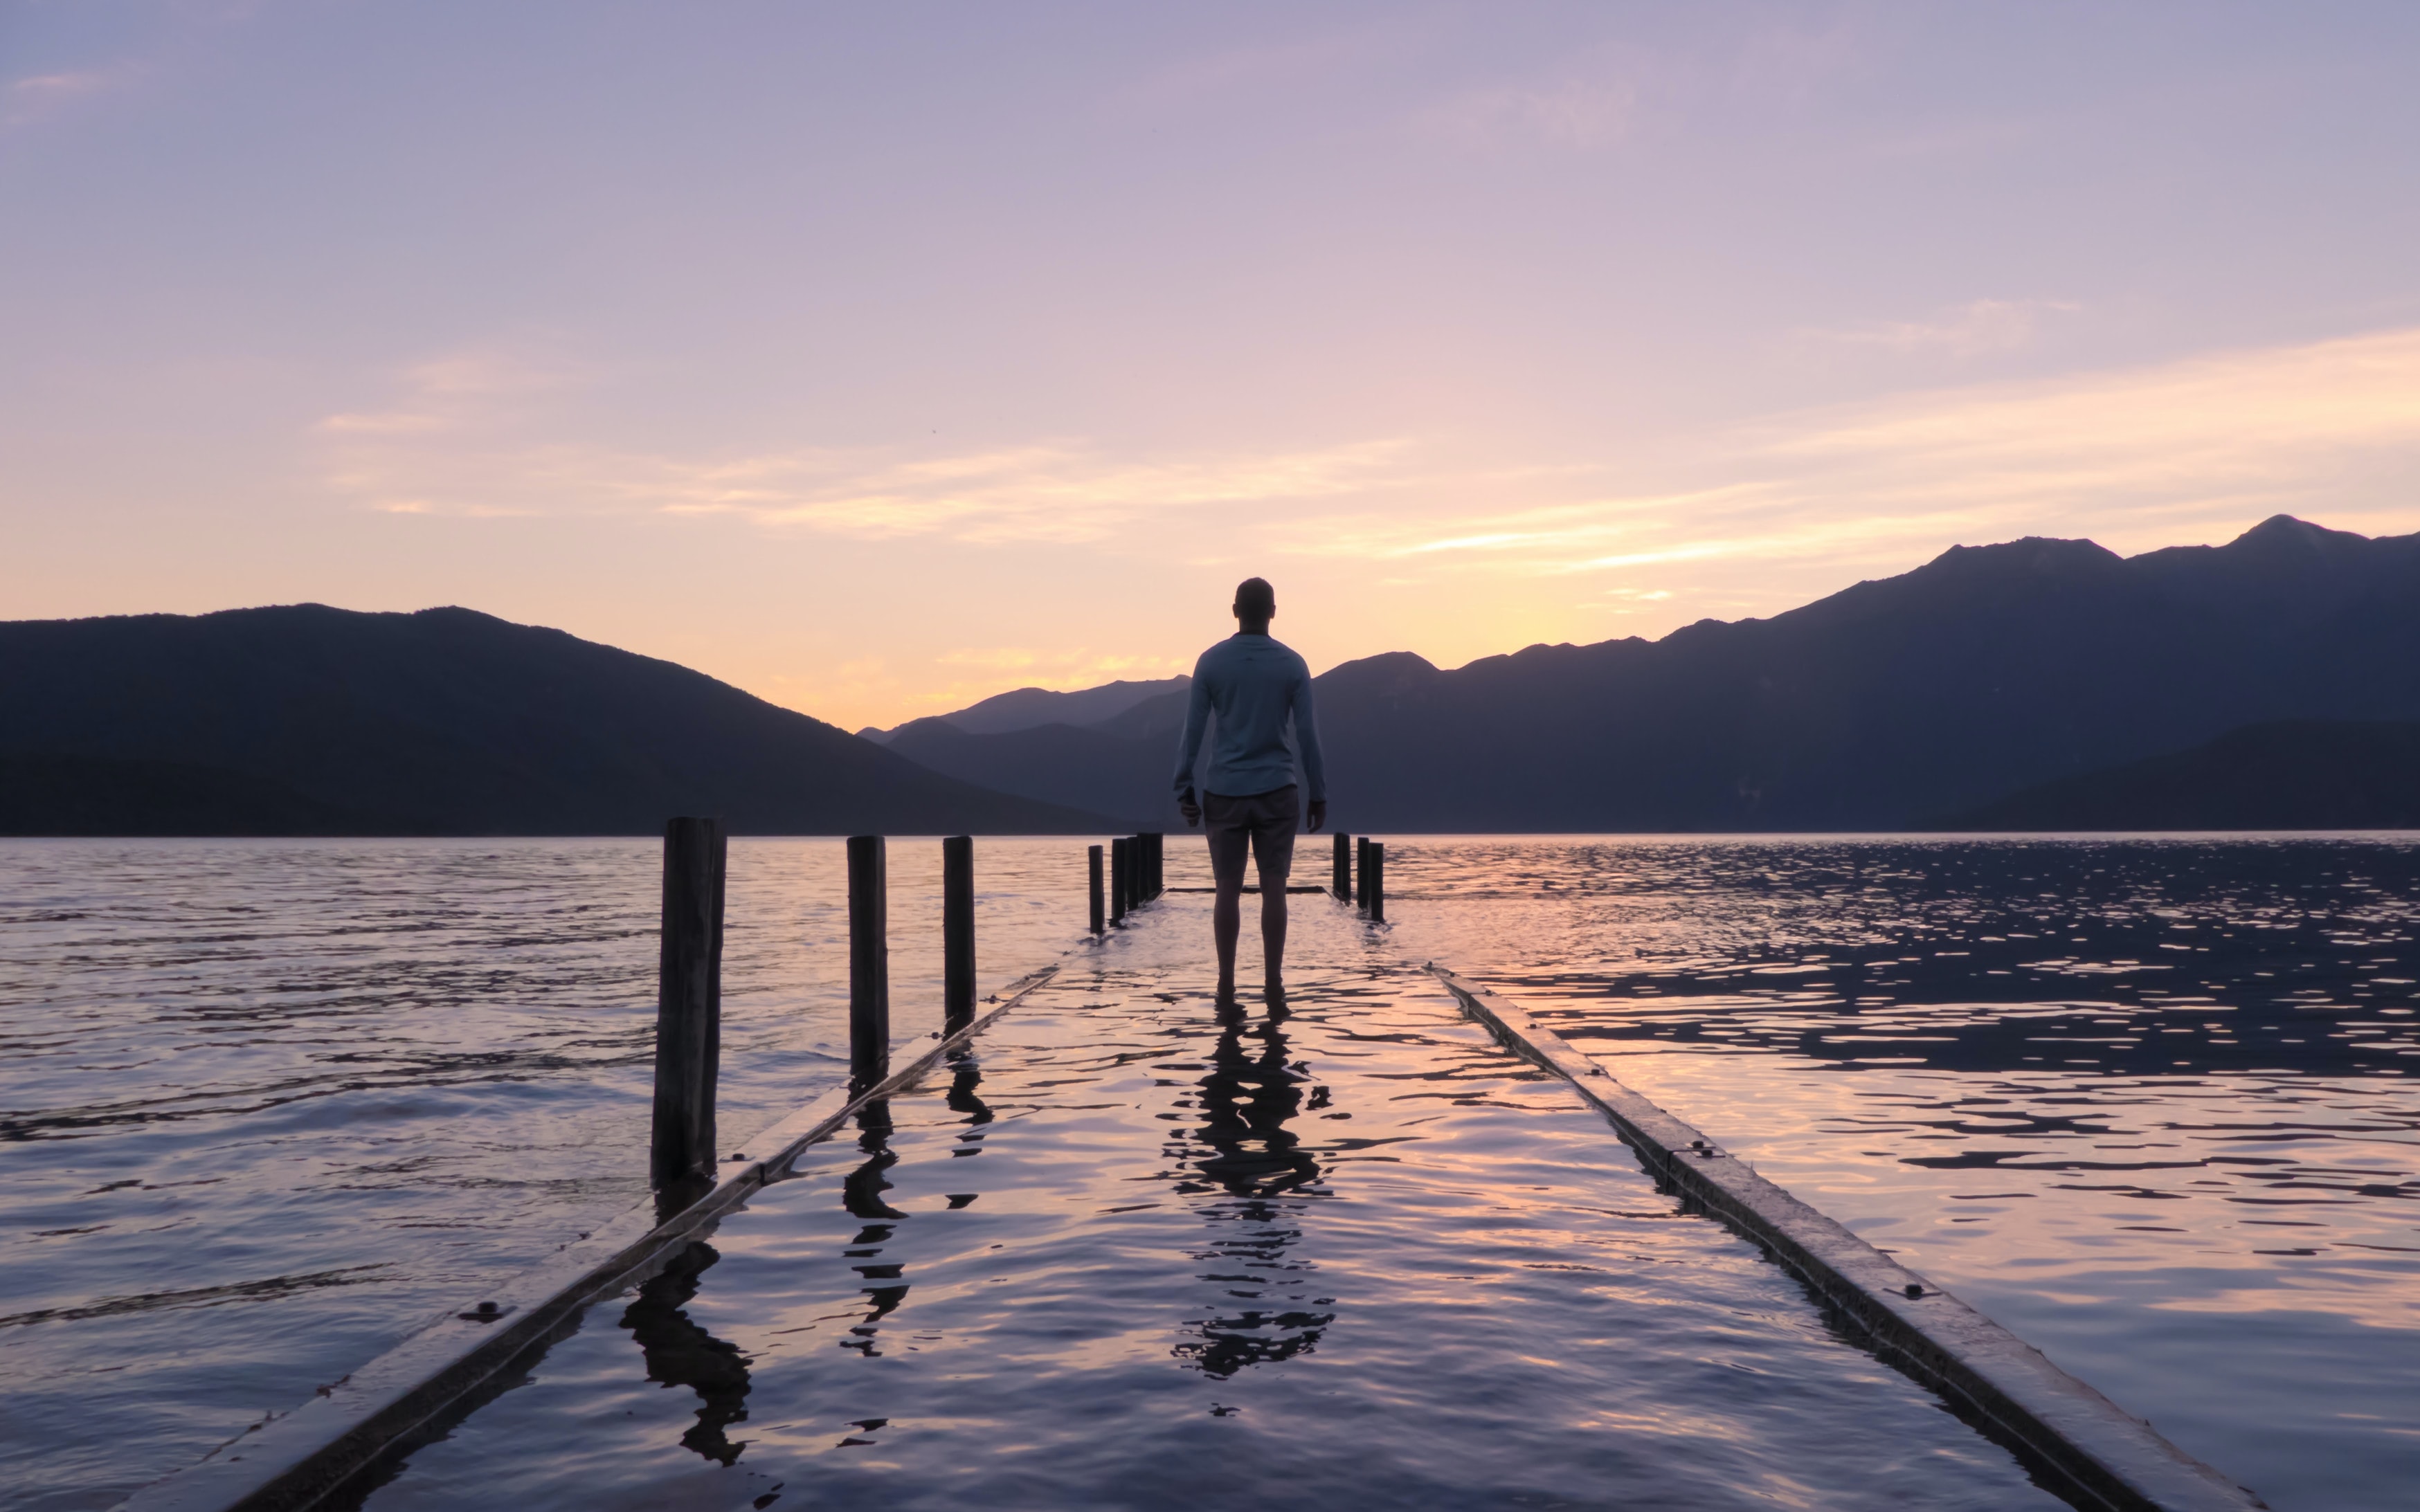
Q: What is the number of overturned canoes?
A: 0